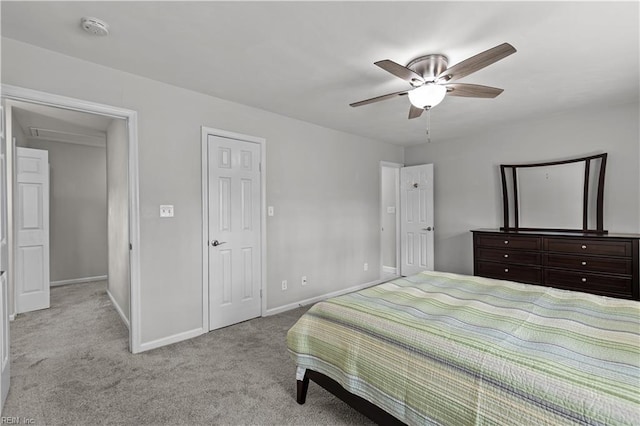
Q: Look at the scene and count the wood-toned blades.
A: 5